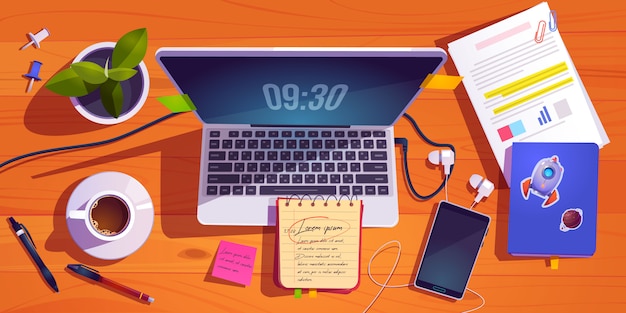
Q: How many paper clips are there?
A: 2